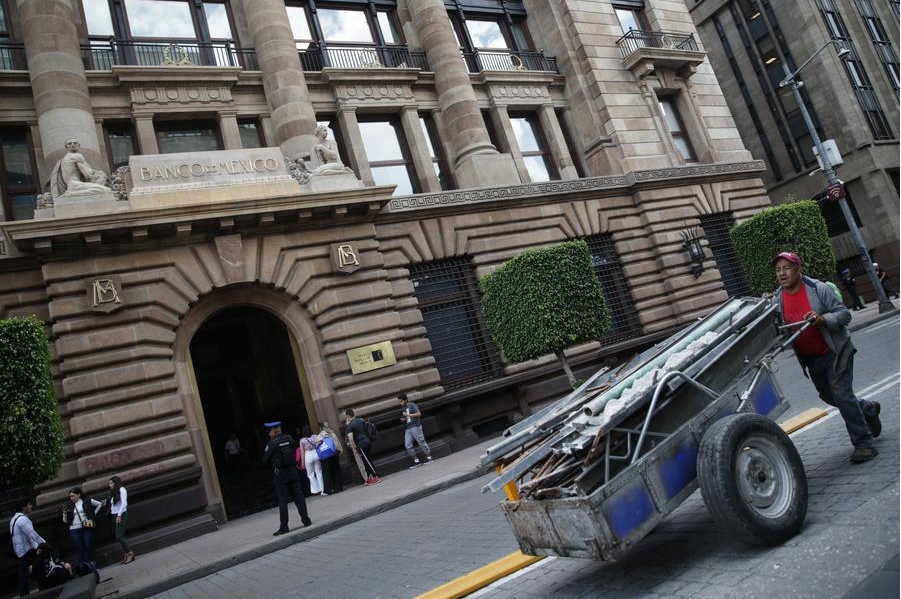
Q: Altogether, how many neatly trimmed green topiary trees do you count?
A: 3